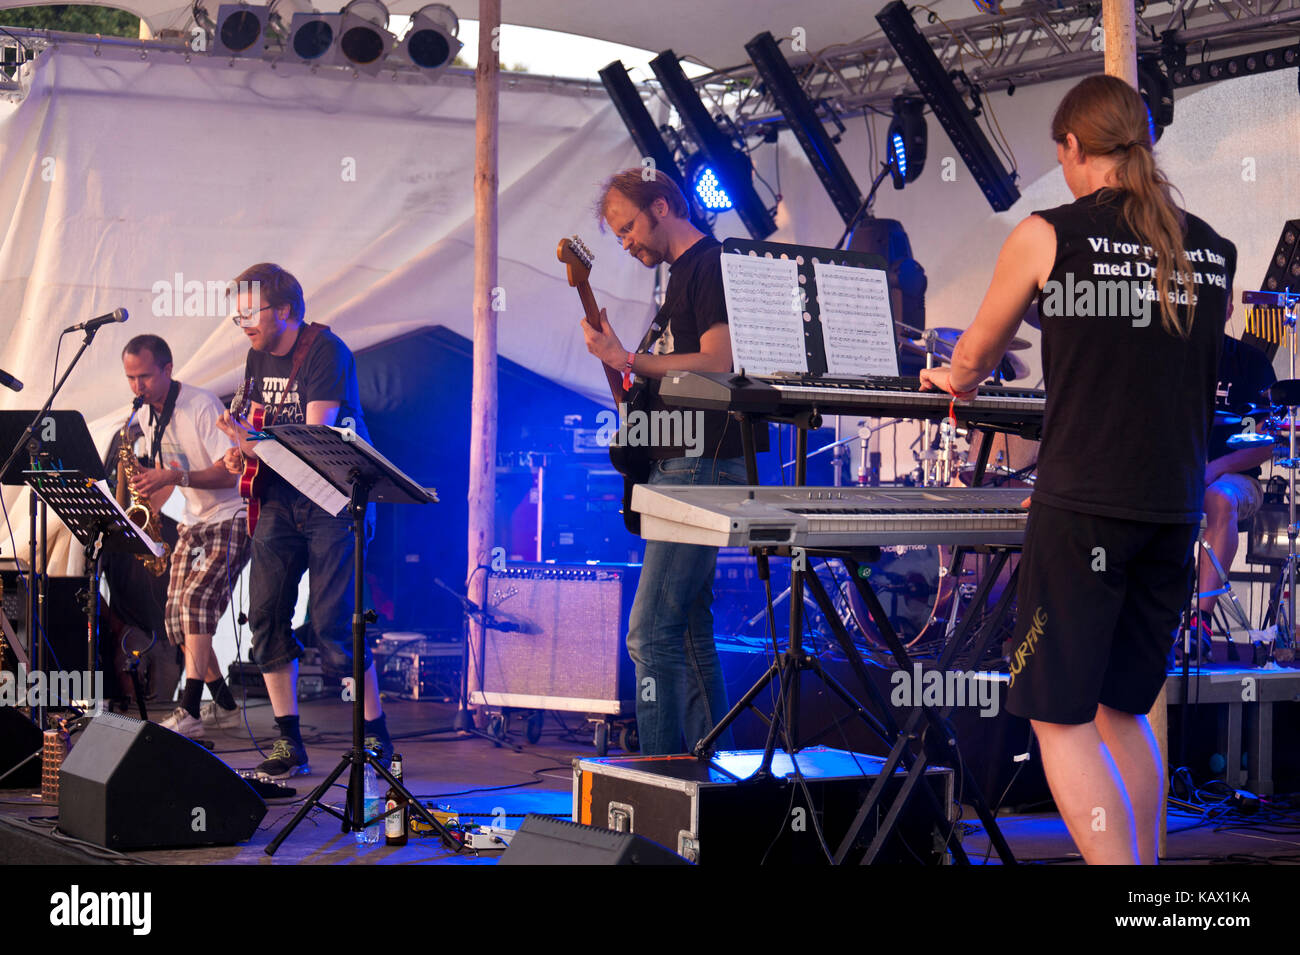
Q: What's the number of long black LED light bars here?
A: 4